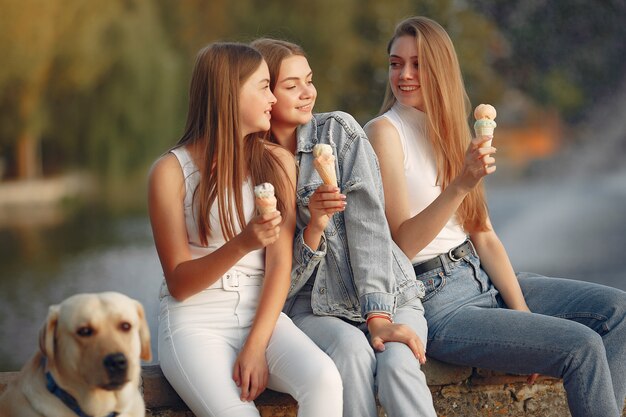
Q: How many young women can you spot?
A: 3